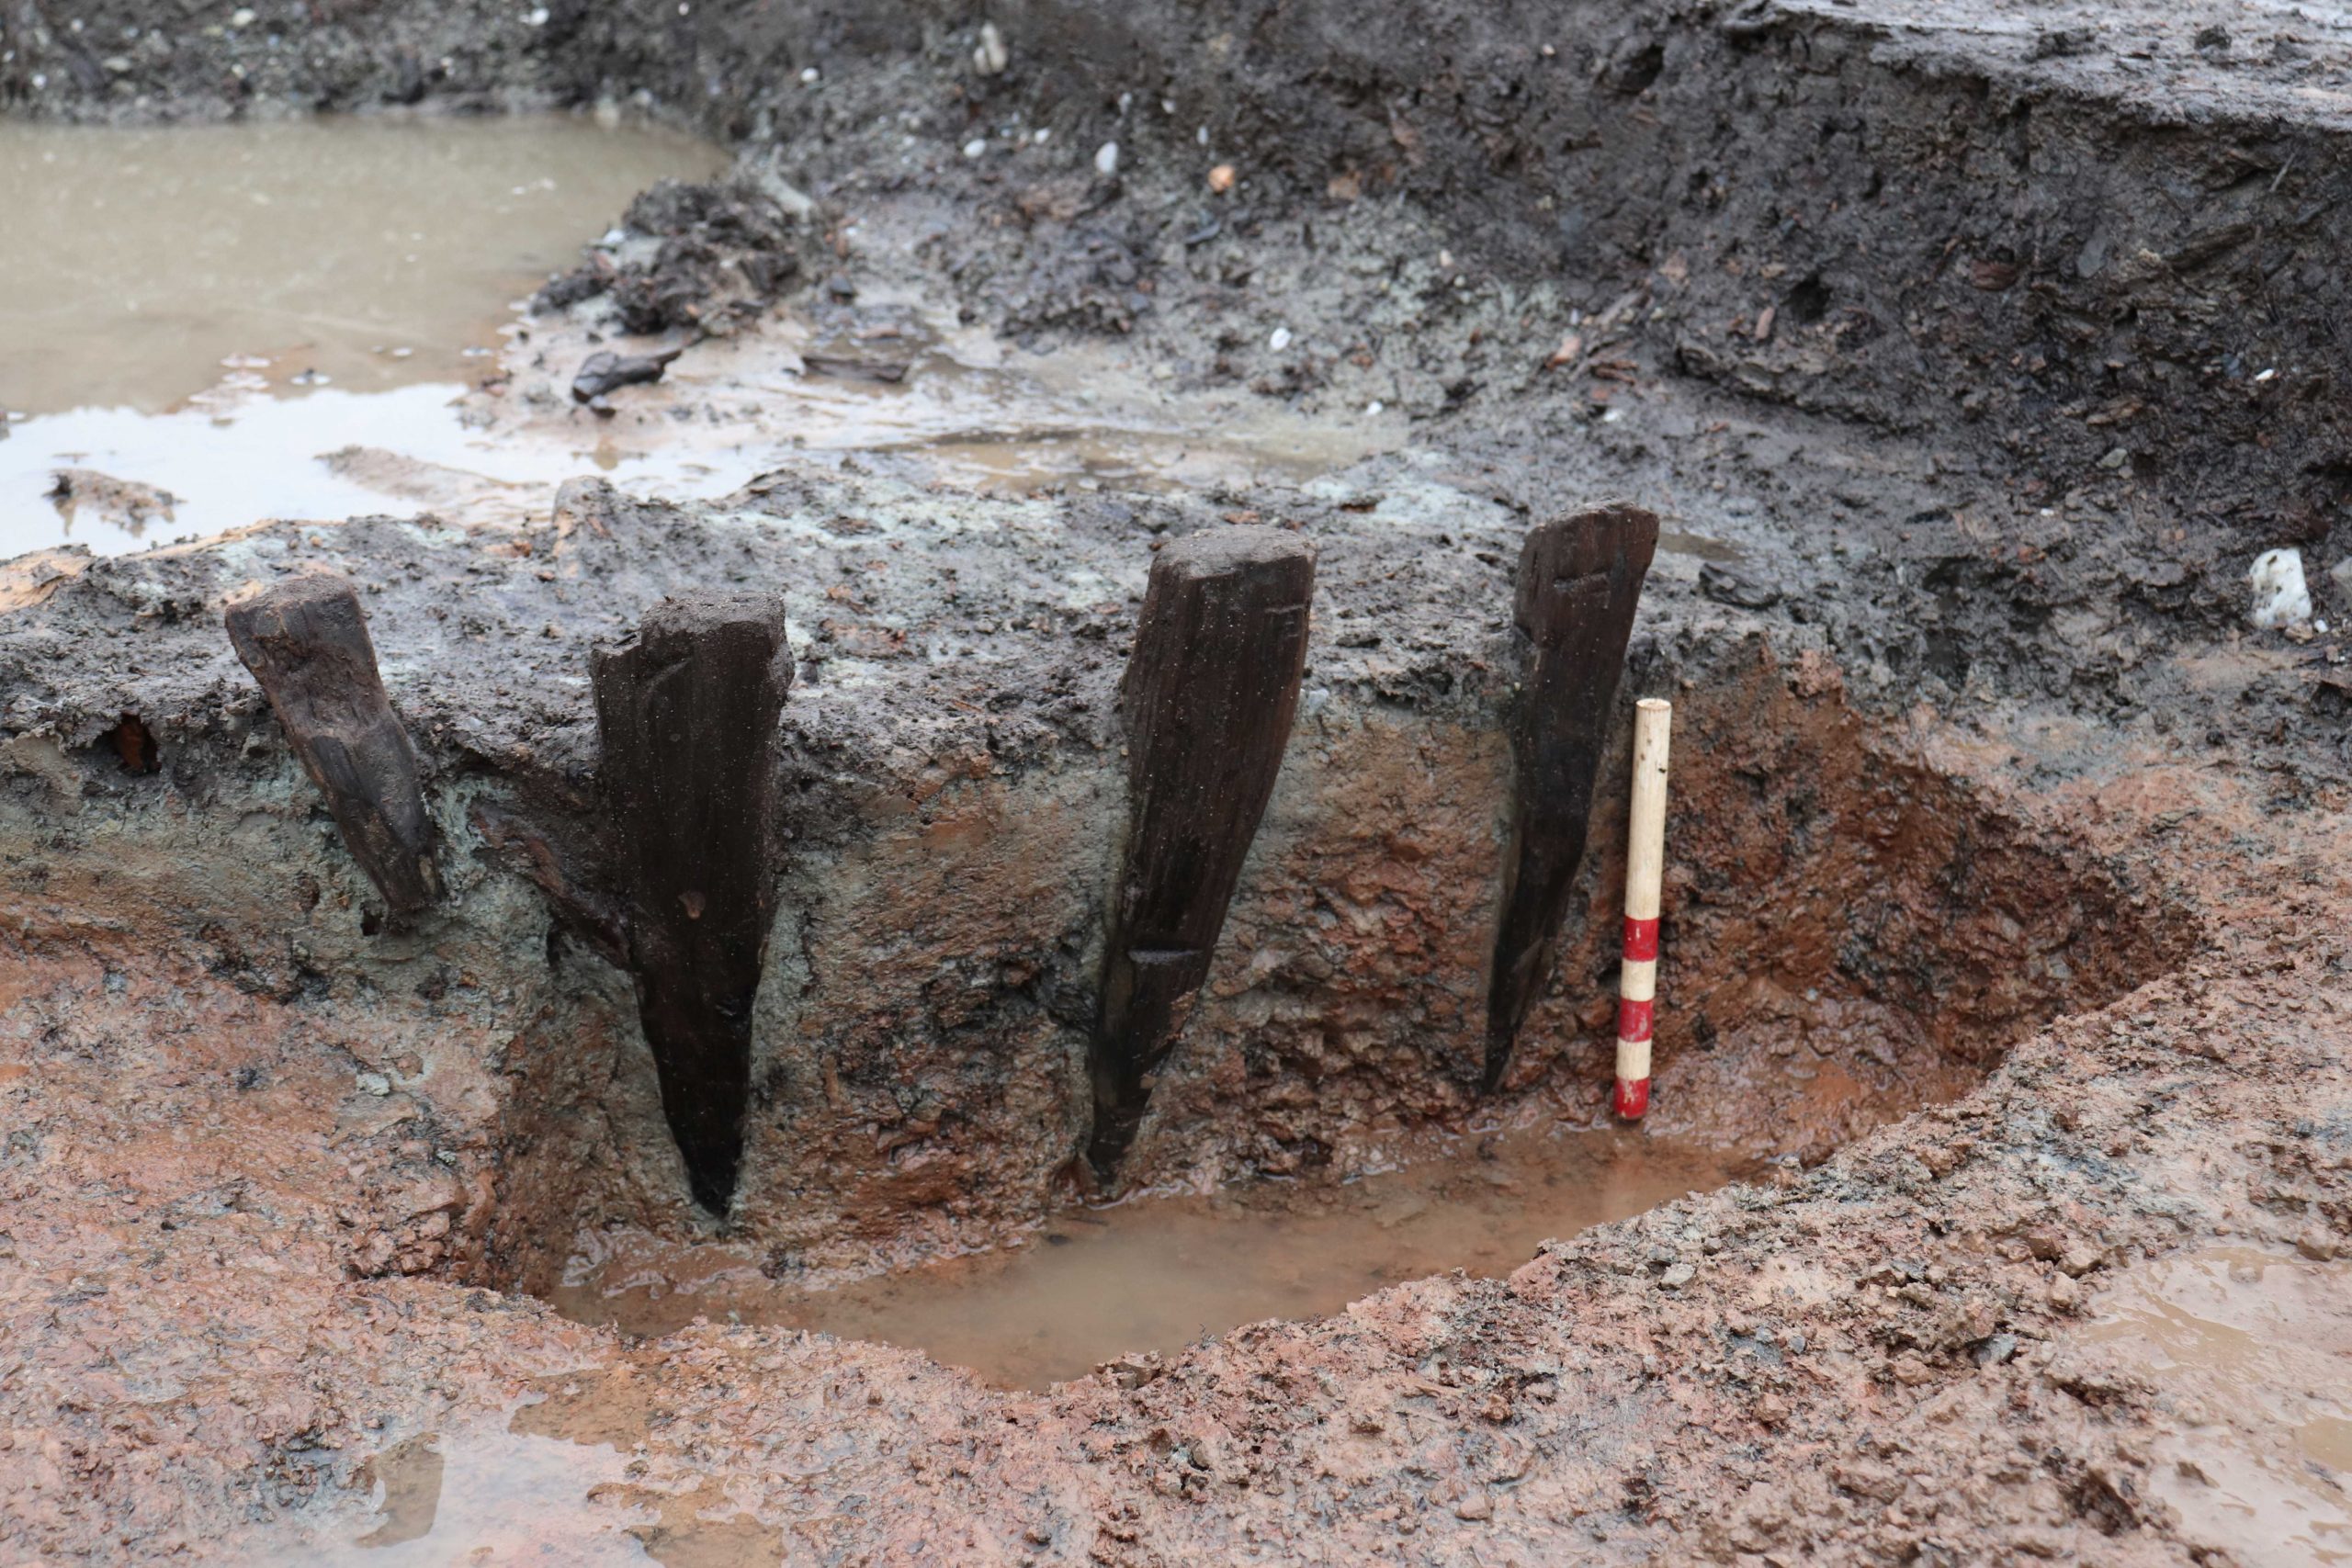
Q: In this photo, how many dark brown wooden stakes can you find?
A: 4